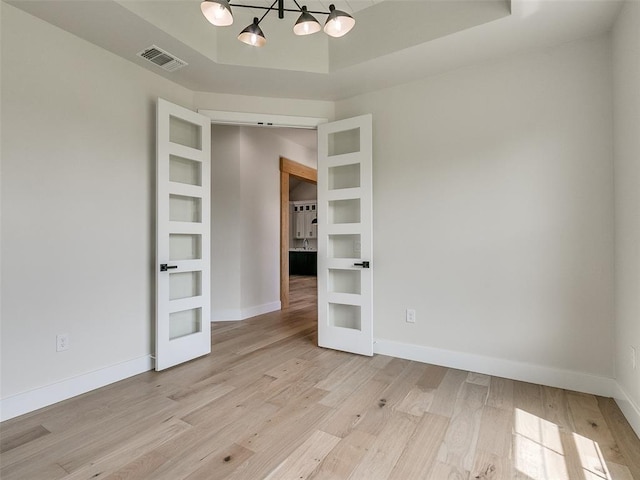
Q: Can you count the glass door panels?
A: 12